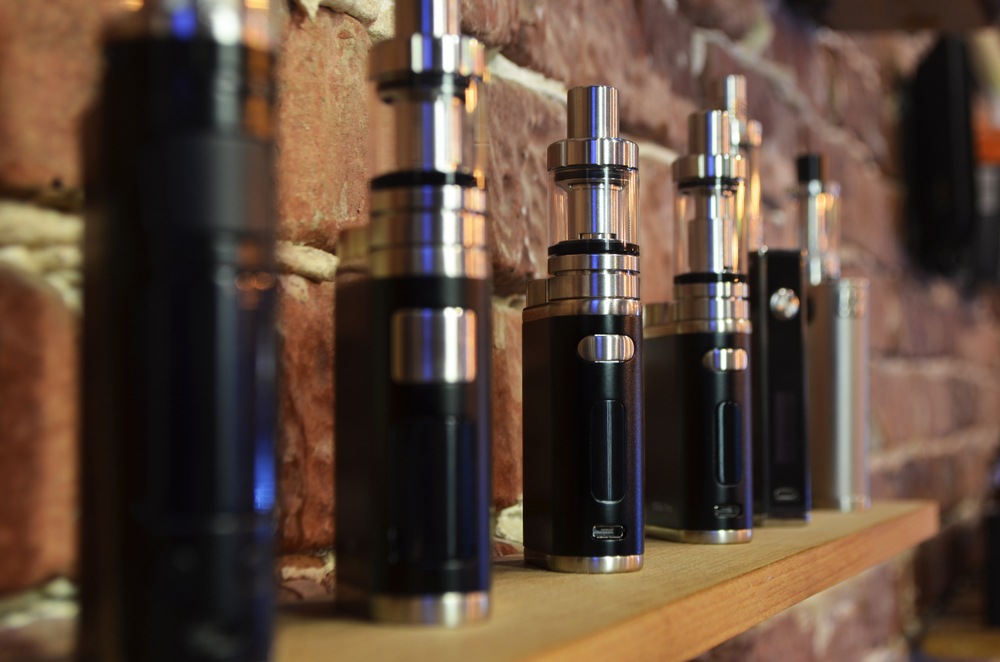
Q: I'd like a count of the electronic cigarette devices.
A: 6